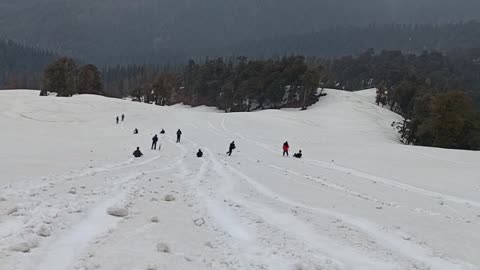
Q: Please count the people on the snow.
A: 11